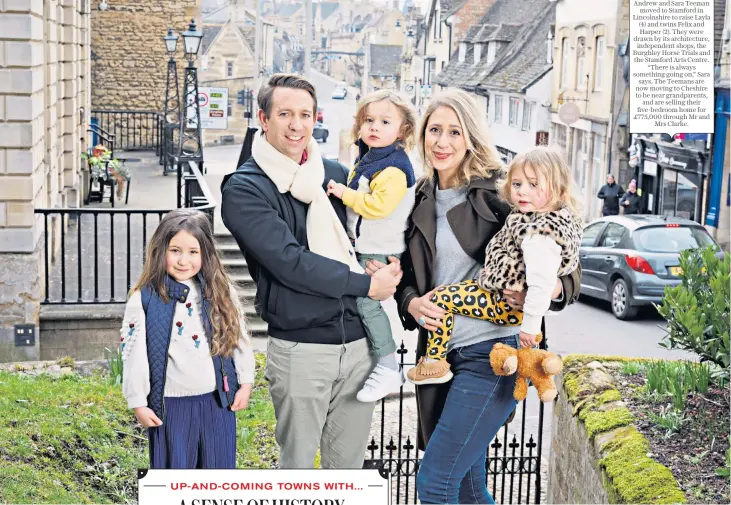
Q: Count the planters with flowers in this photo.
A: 1